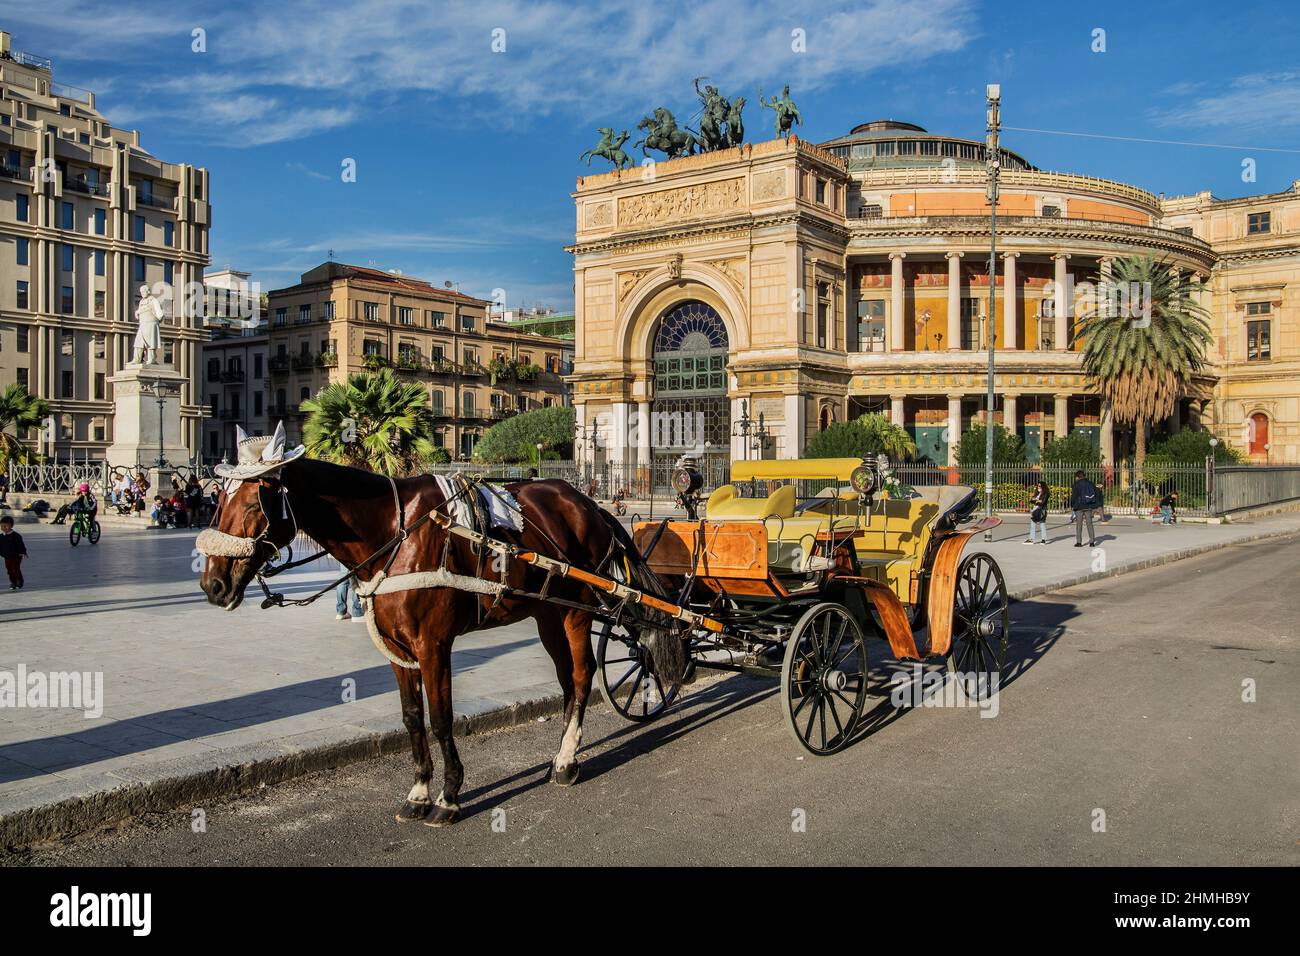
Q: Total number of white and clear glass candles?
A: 0